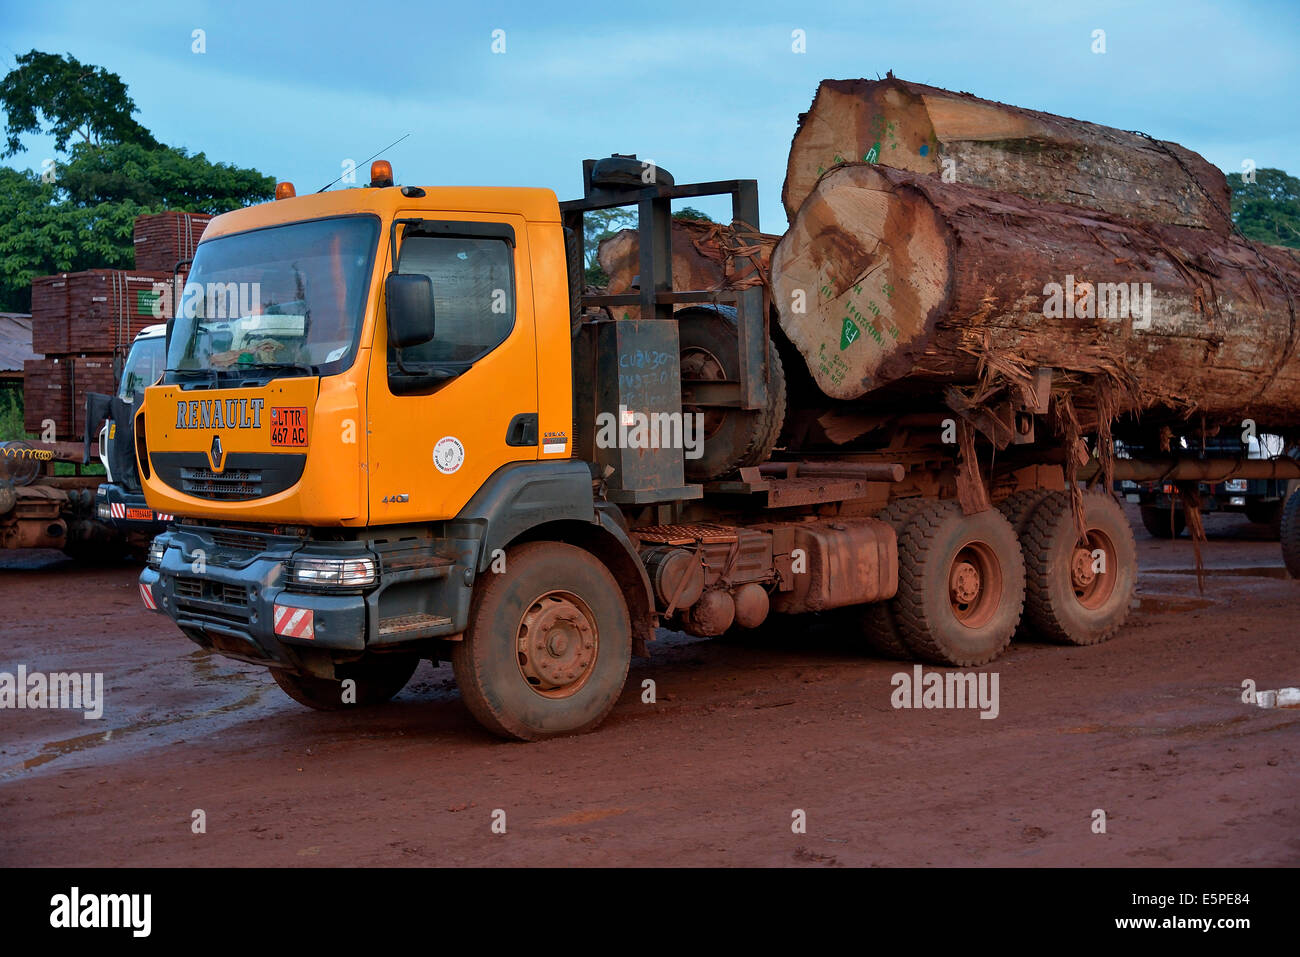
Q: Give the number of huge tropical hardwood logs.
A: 3